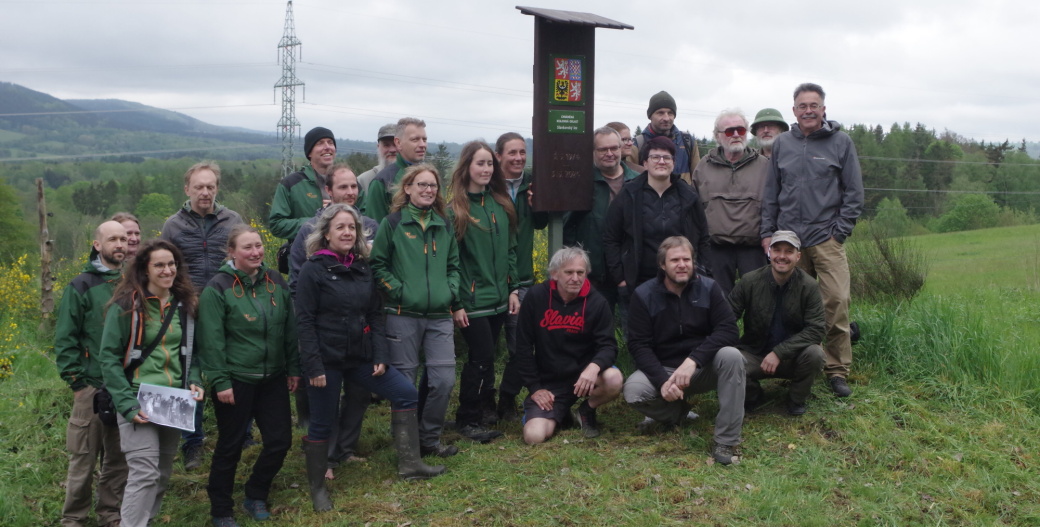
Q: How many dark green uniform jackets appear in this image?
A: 8